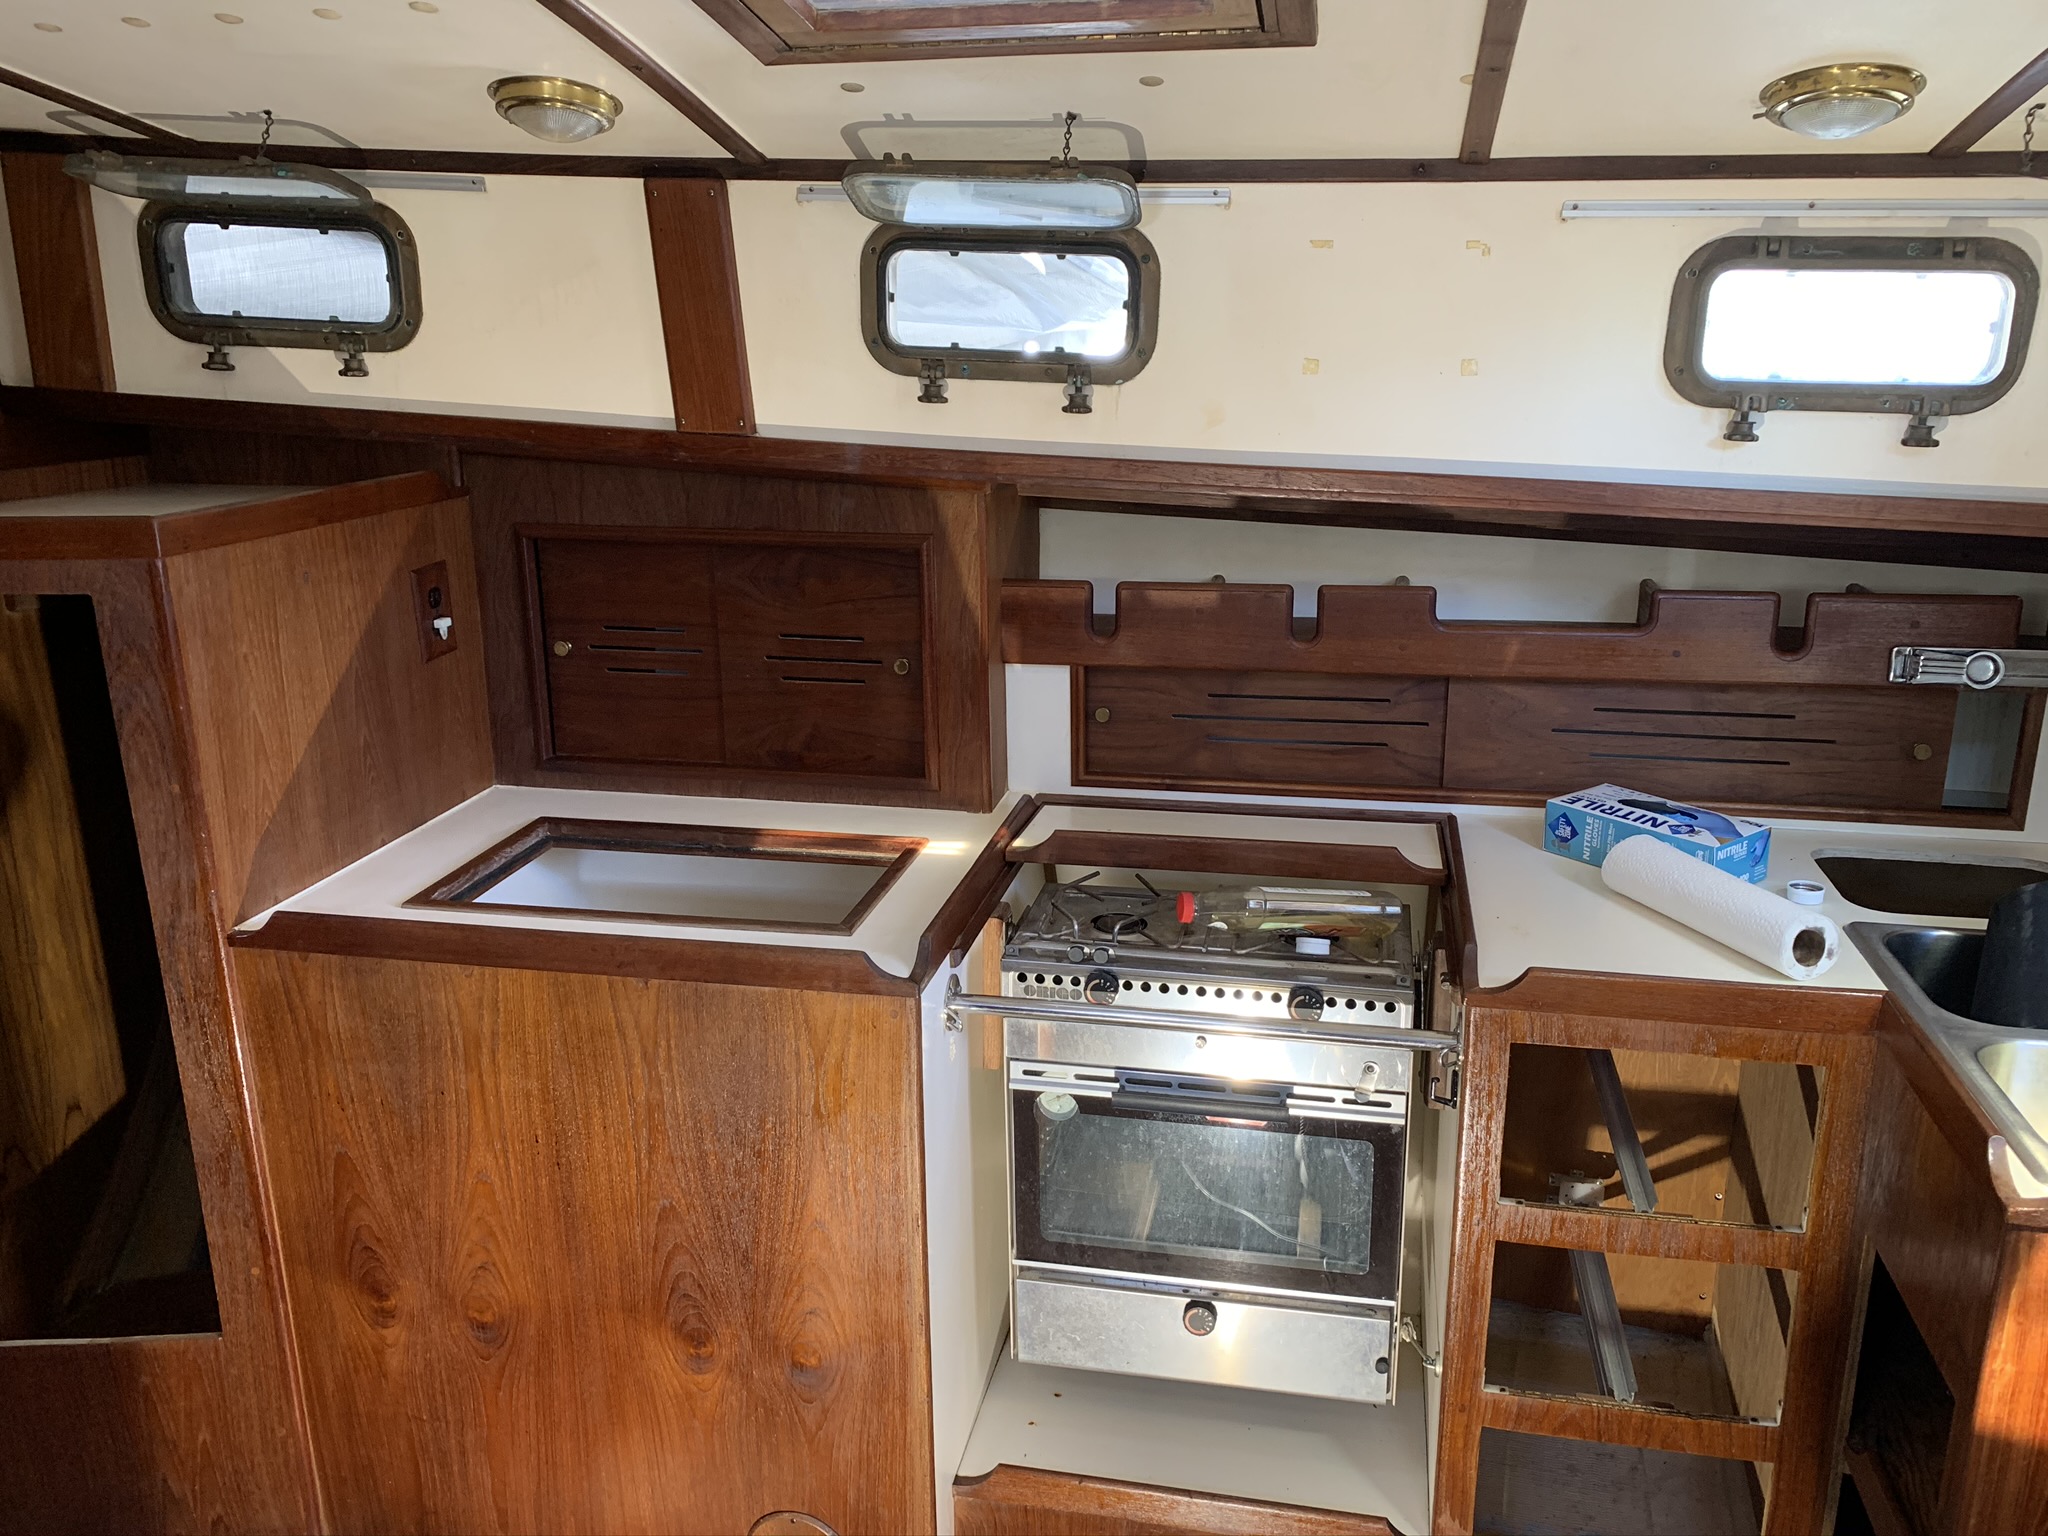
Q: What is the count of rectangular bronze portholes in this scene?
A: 3